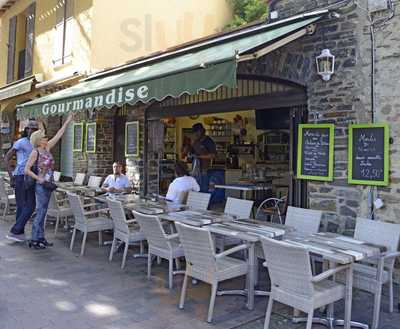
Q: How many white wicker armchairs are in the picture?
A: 14